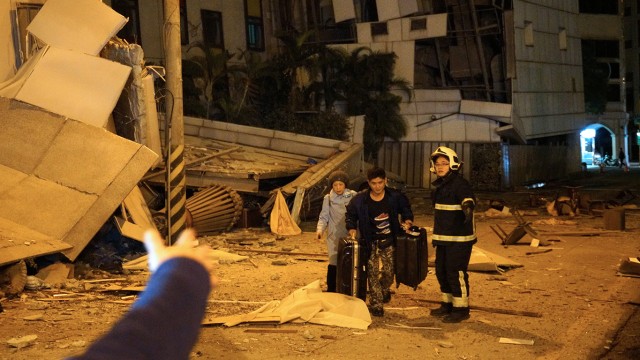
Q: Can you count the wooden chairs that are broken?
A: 1